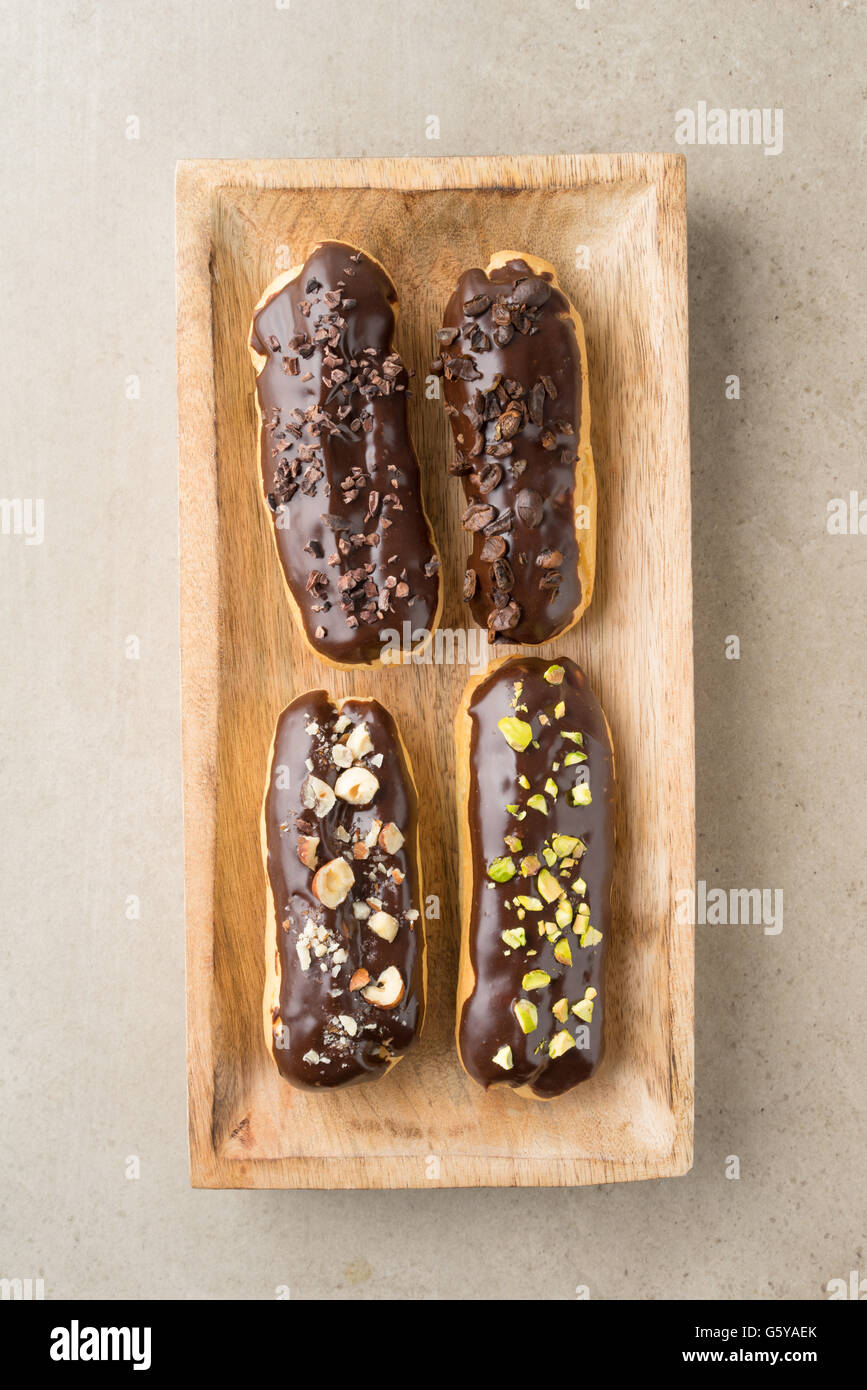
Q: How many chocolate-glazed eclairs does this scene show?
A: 4